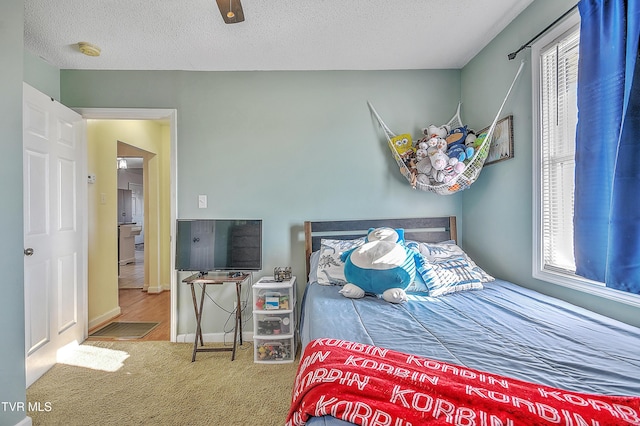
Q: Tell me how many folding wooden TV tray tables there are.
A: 1